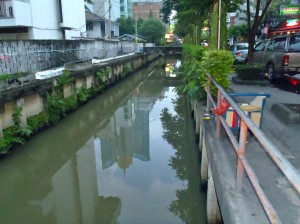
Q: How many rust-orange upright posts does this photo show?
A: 3